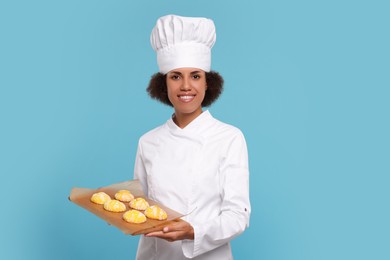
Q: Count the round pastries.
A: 6